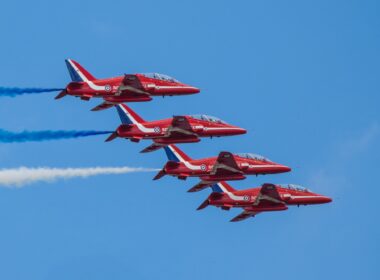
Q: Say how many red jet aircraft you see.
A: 4